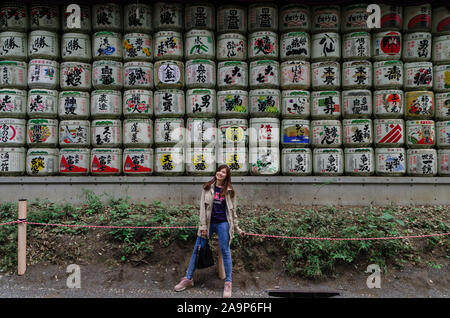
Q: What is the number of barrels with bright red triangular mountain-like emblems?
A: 3